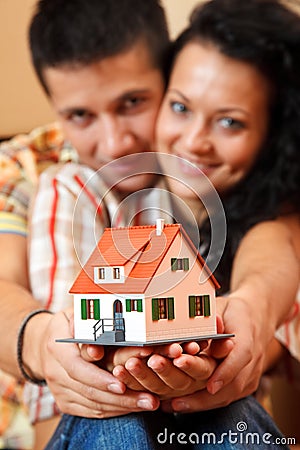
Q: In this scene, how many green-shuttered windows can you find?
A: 5